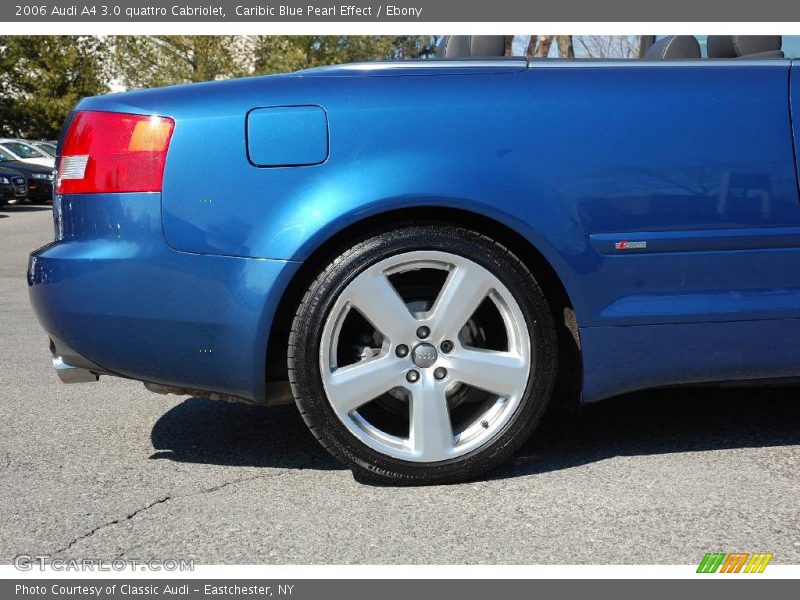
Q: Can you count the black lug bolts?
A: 5